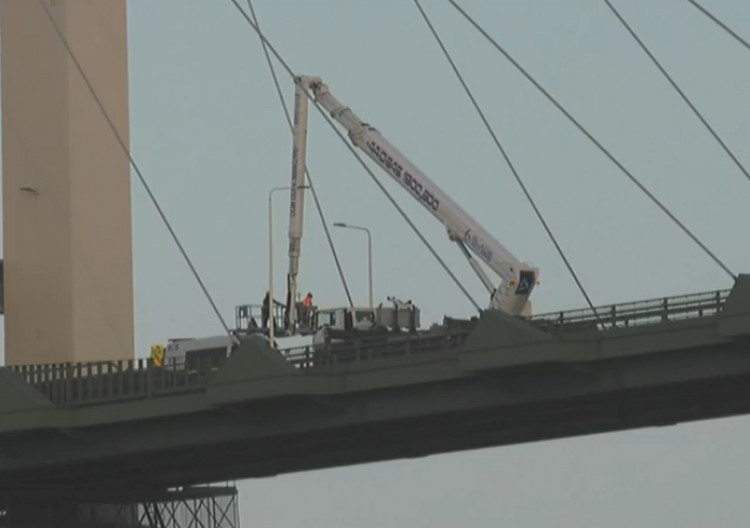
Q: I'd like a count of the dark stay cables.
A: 7